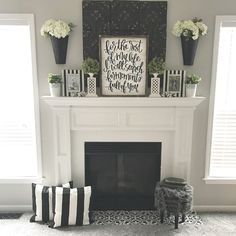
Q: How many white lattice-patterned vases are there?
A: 2